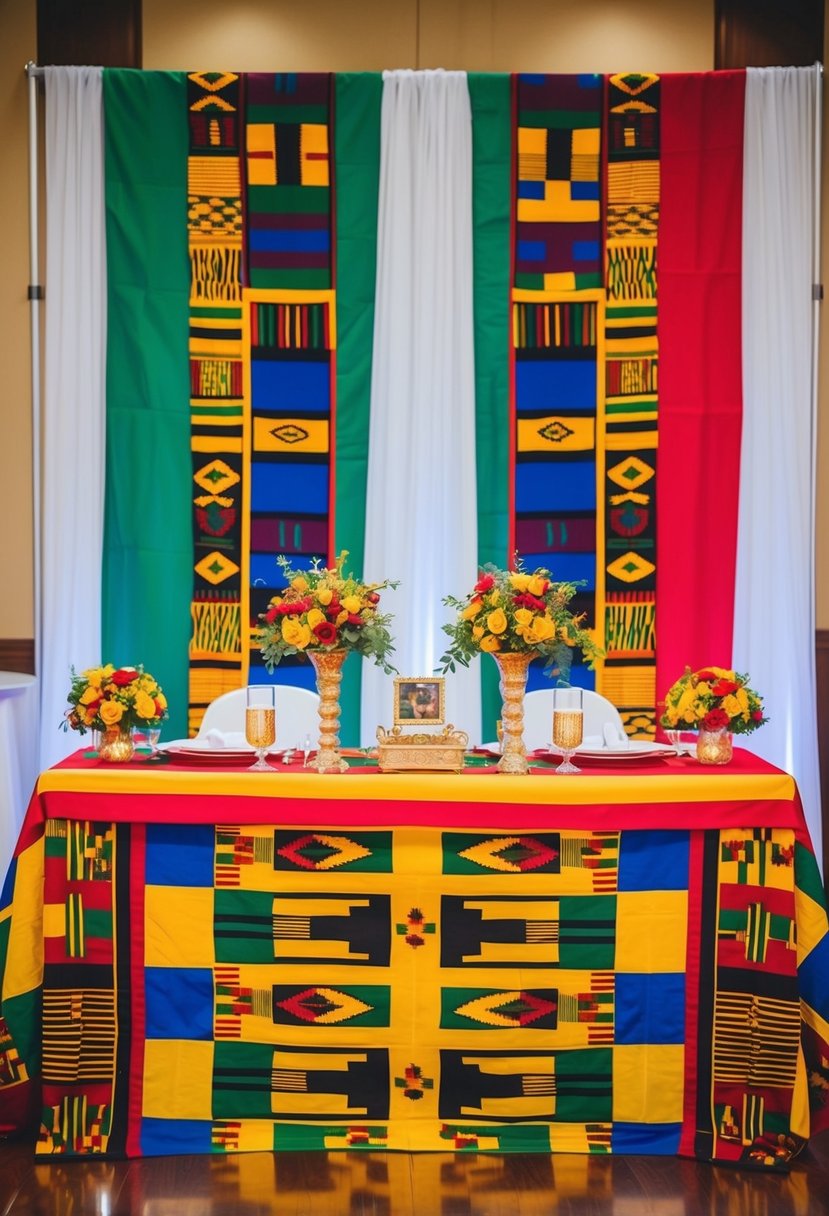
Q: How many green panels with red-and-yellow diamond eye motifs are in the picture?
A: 4